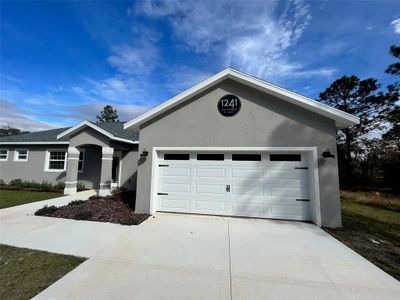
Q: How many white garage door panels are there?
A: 12